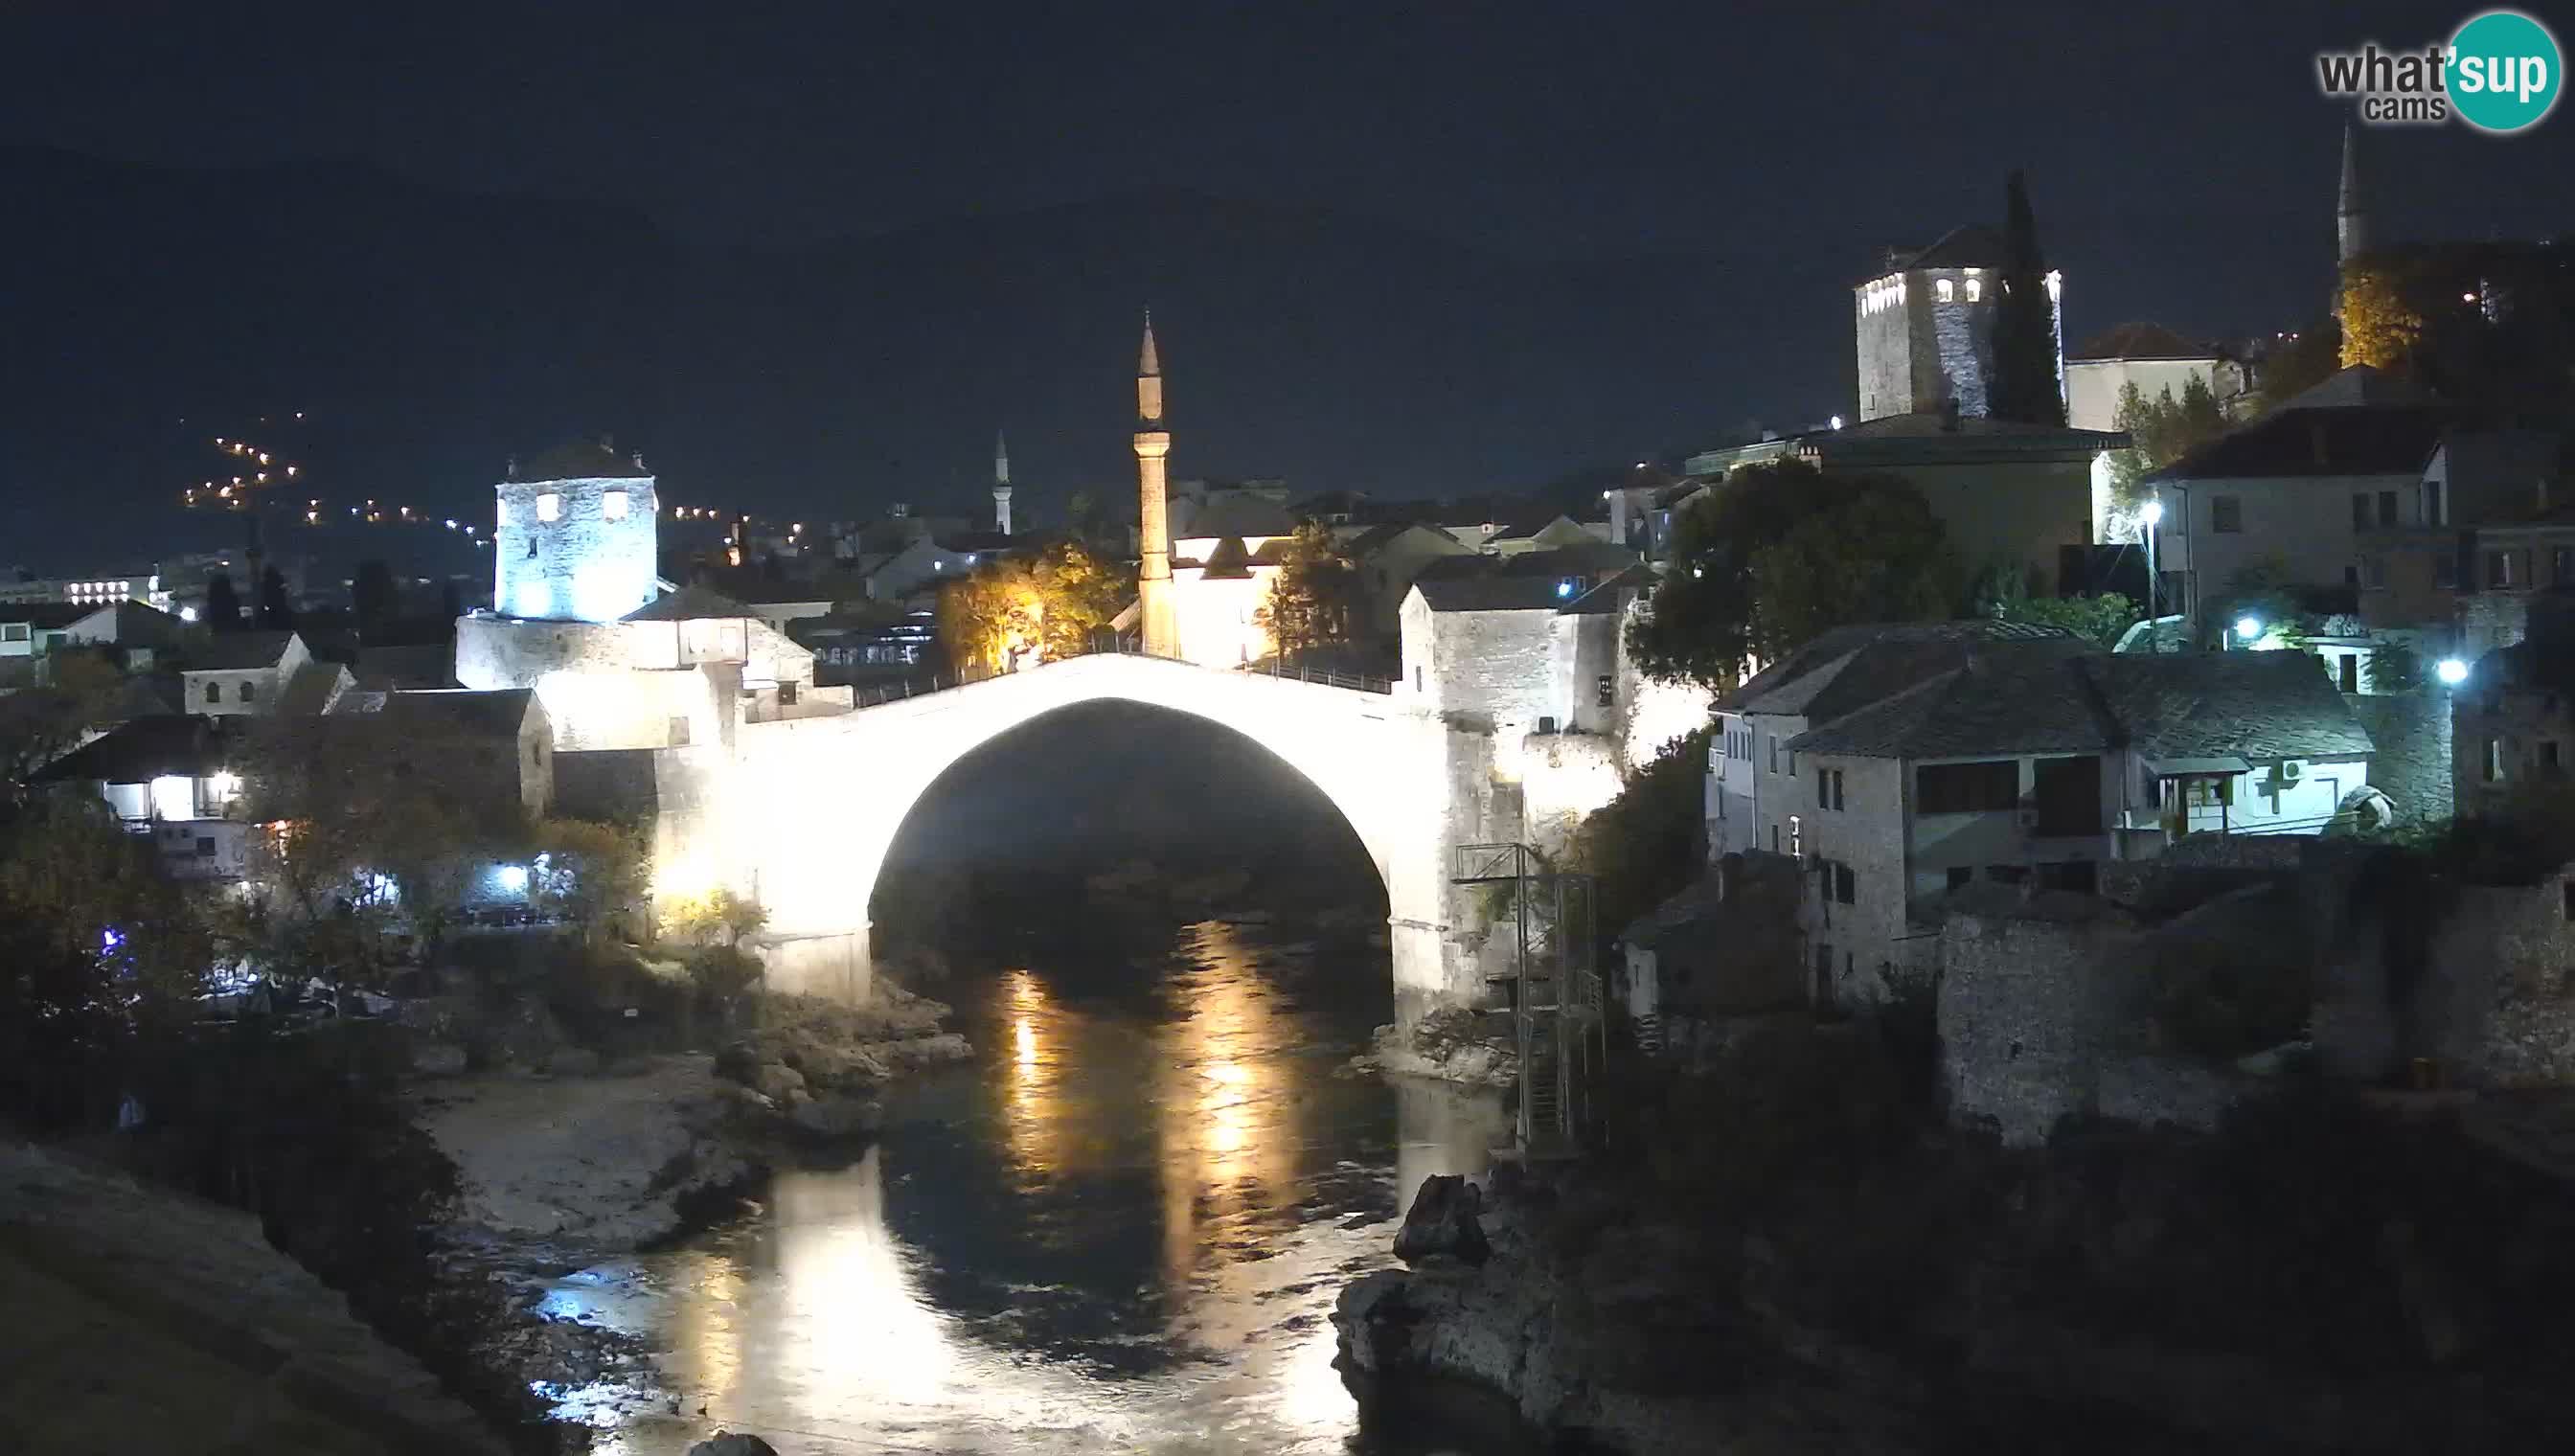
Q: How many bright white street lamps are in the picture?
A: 3